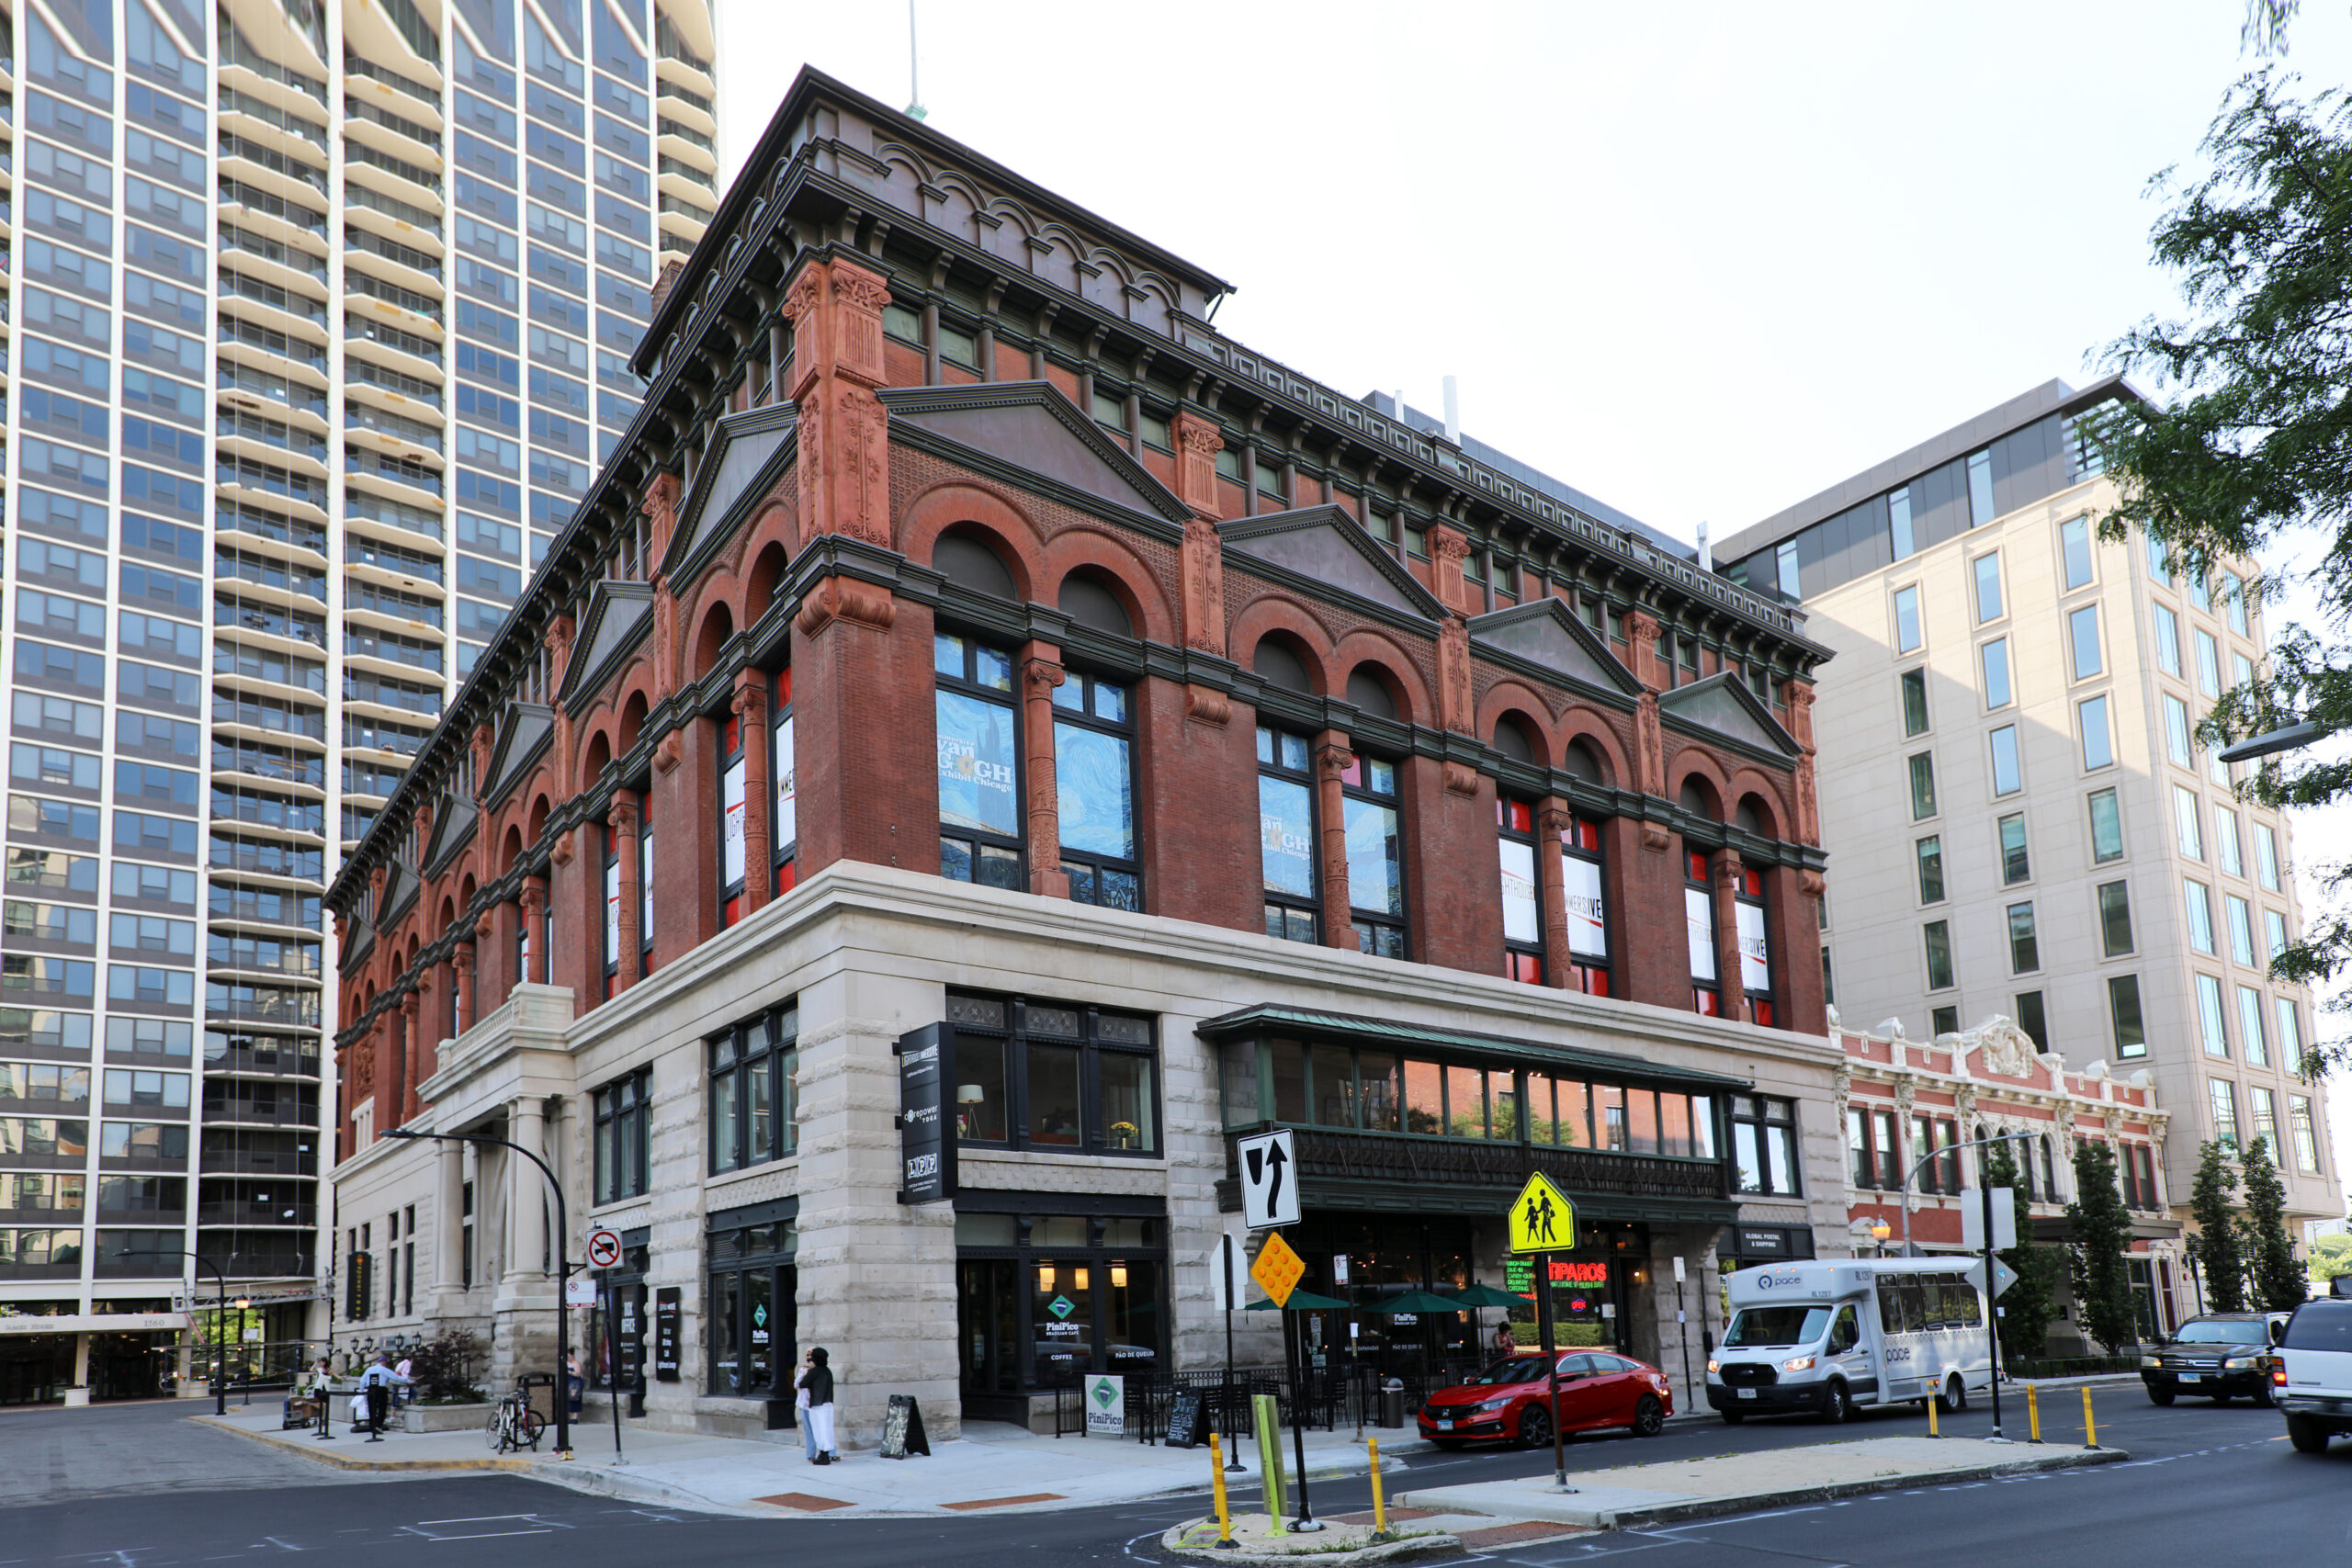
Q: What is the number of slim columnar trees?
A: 4